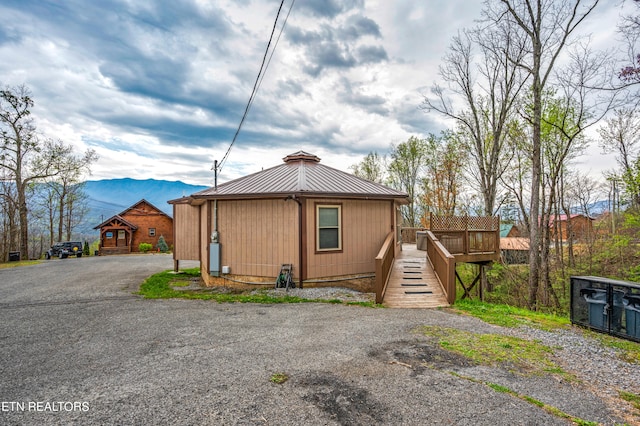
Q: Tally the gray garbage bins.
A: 2